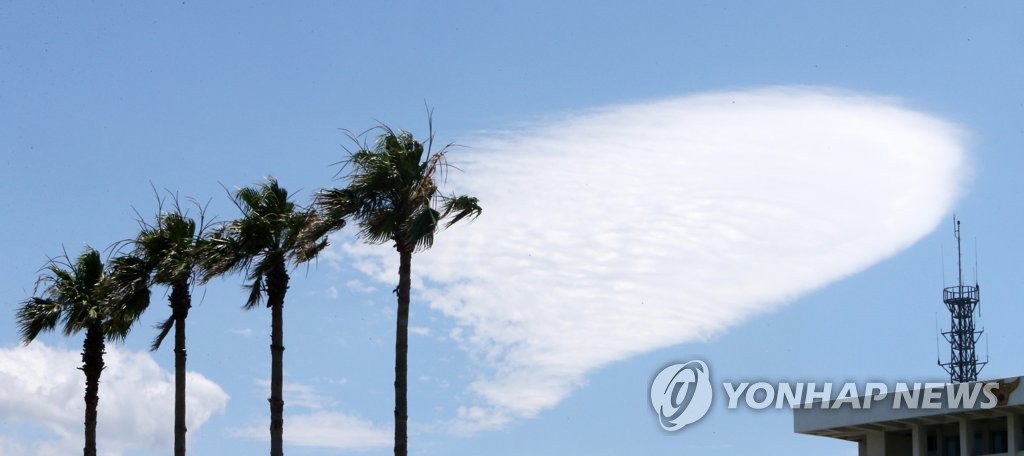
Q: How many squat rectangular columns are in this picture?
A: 4